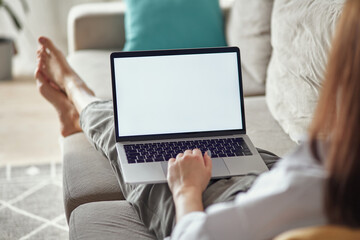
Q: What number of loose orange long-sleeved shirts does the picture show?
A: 0